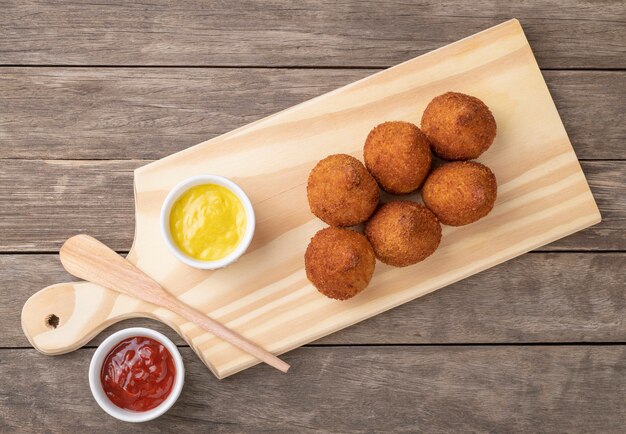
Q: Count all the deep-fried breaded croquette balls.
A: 6